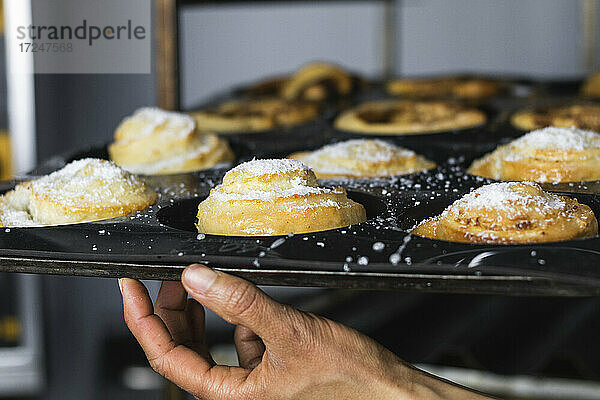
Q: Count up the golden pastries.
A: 12